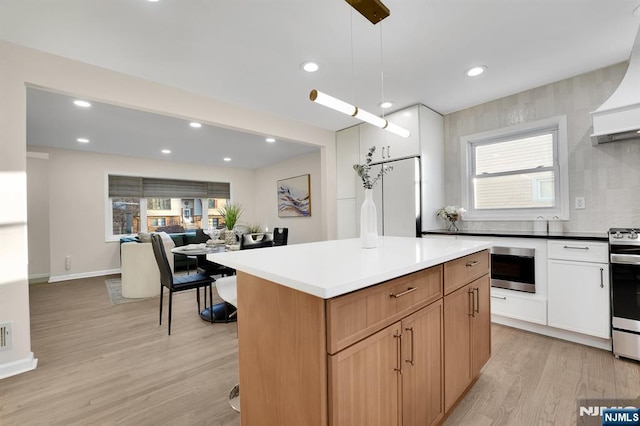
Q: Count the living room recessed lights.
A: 6